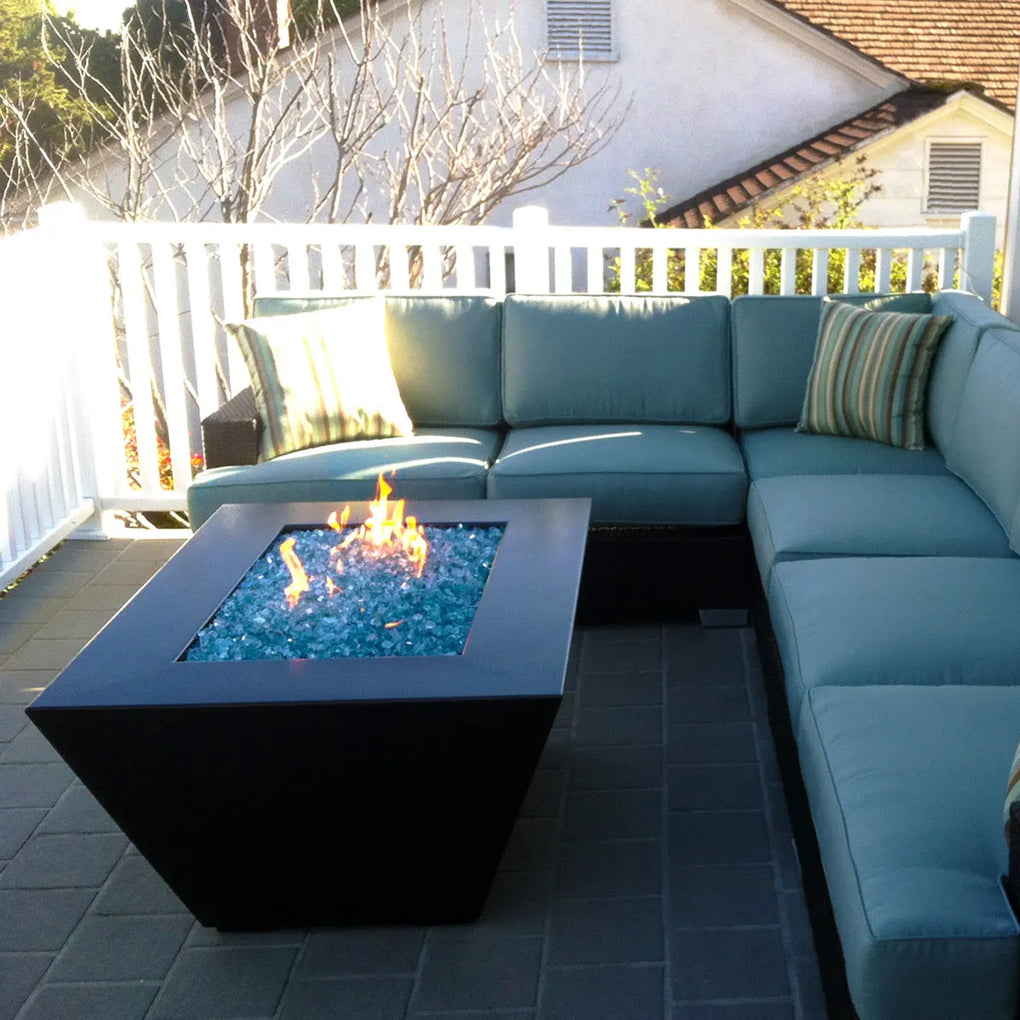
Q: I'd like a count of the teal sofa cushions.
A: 11